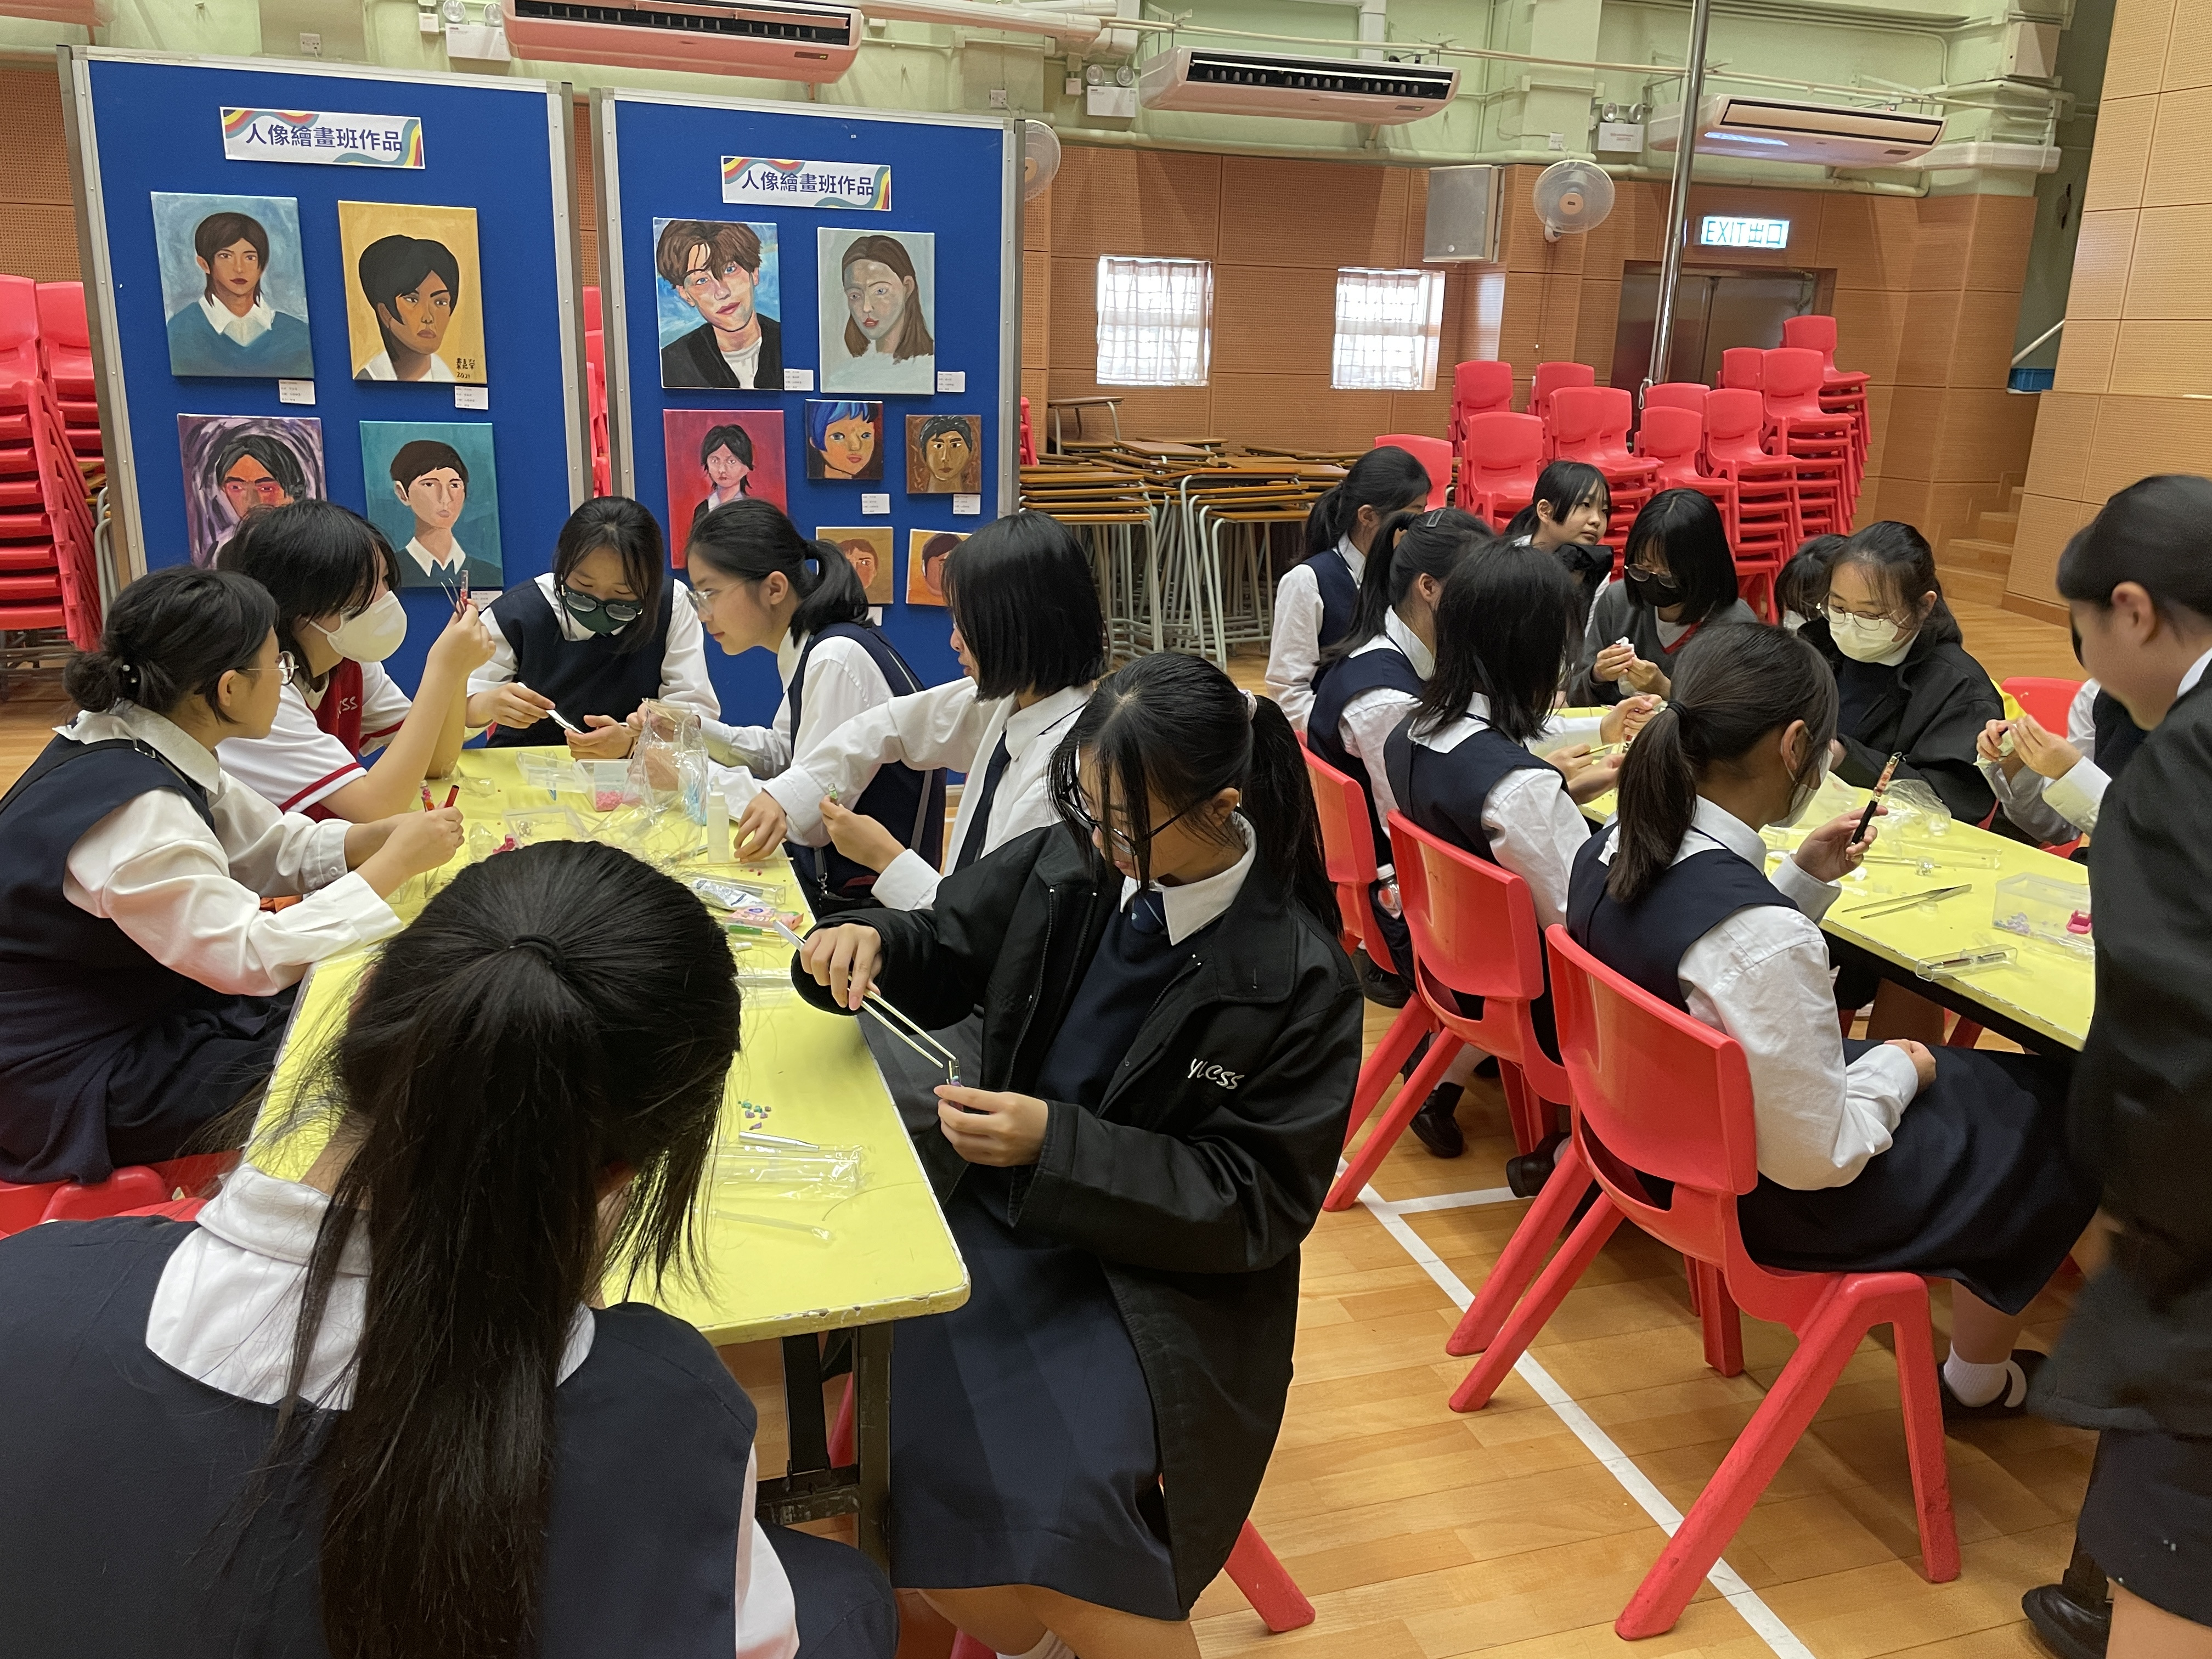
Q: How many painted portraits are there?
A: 11